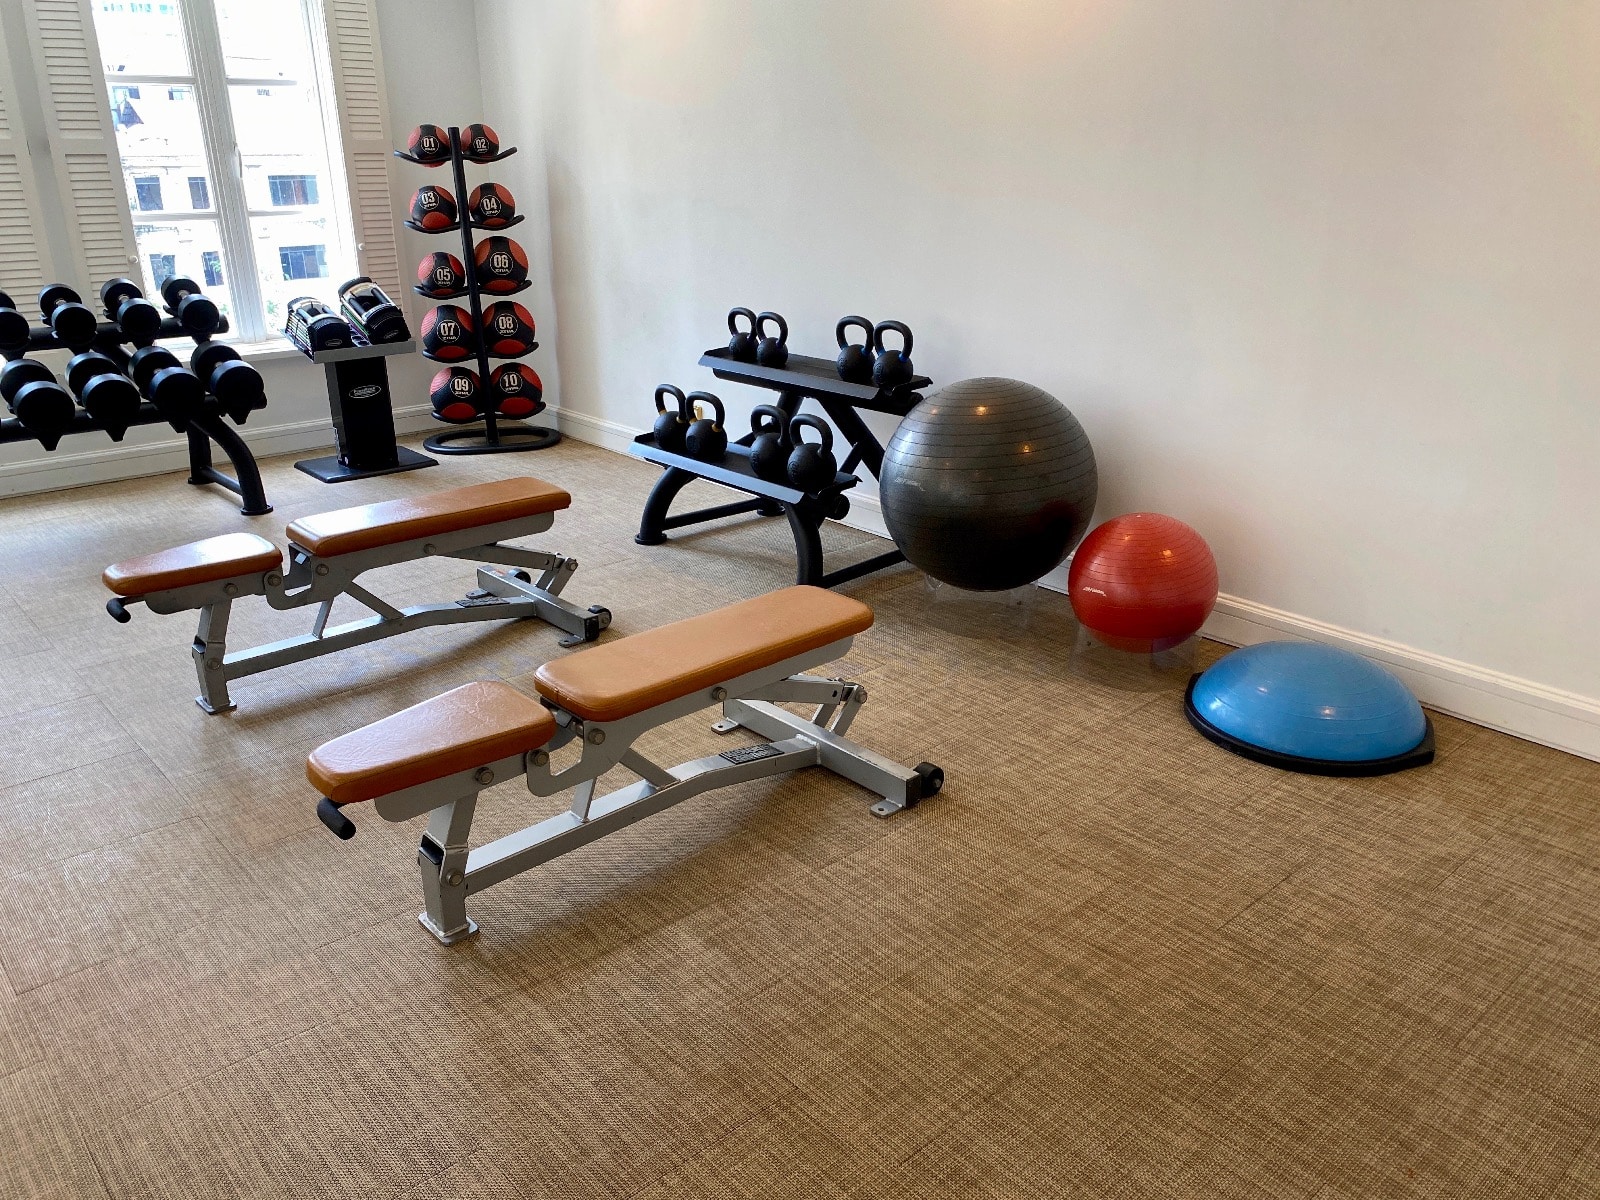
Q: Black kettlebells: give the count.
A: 8